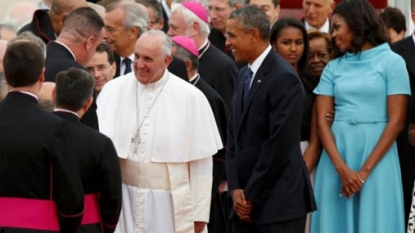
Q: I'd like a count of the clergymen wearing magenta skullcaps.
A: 2